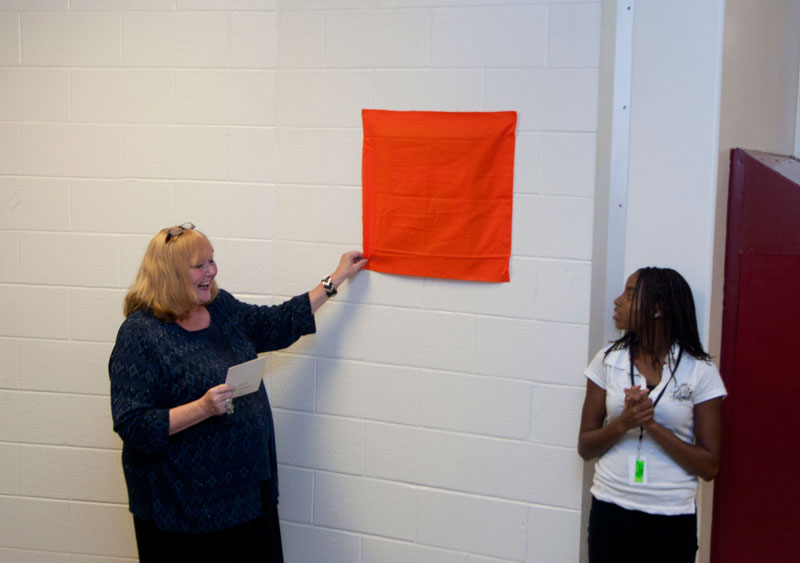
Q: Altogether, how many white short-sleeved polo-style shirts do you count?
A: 1